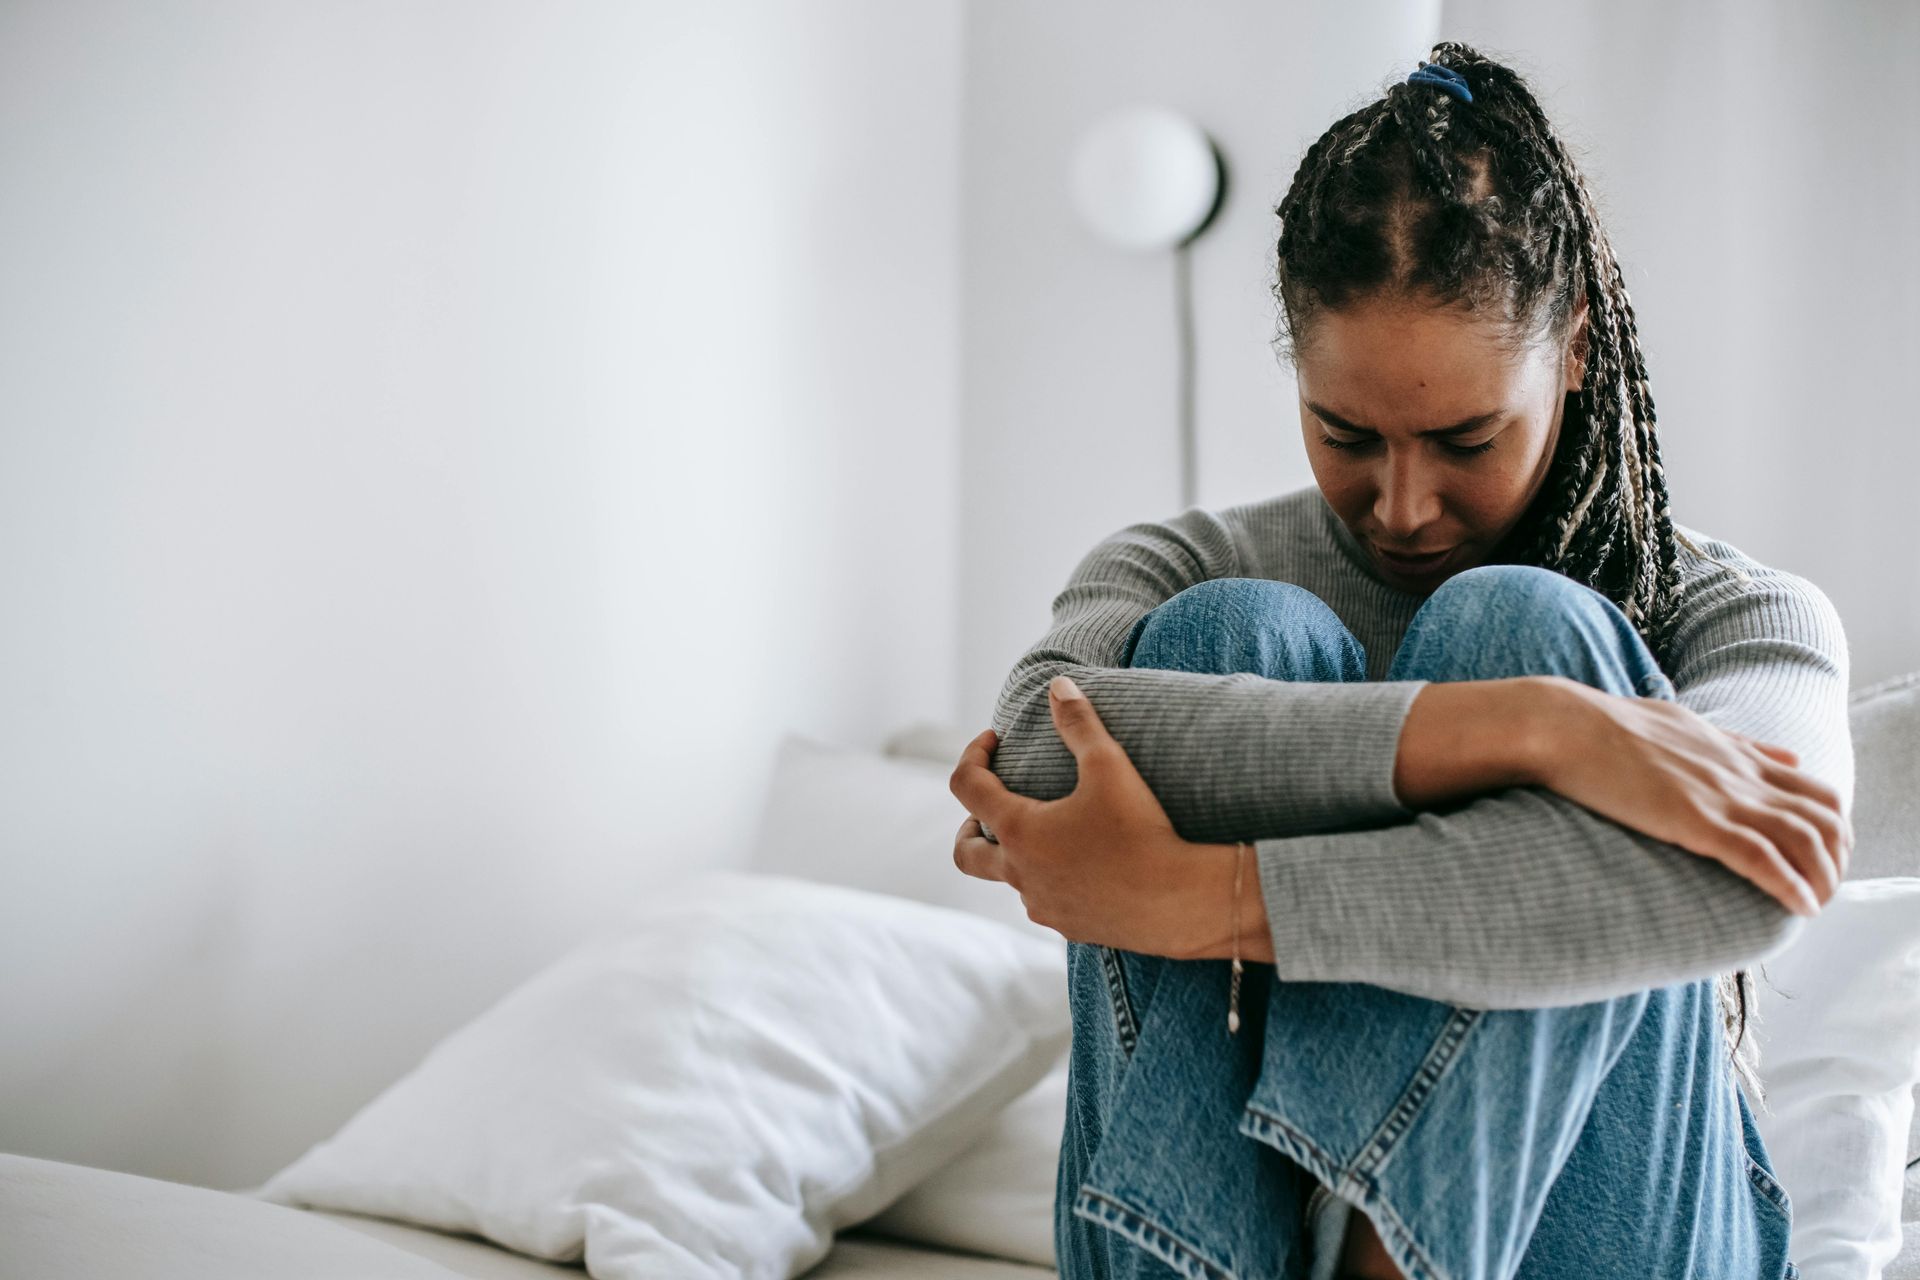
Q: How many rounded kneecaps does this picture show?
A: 2